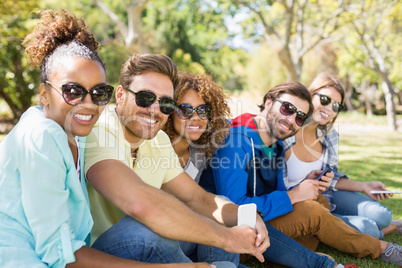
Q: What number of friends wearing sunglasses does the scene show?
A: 5